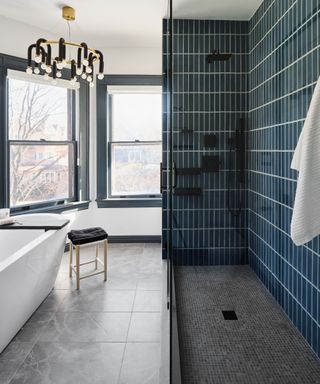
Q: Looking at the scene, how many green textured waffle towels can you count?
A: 0